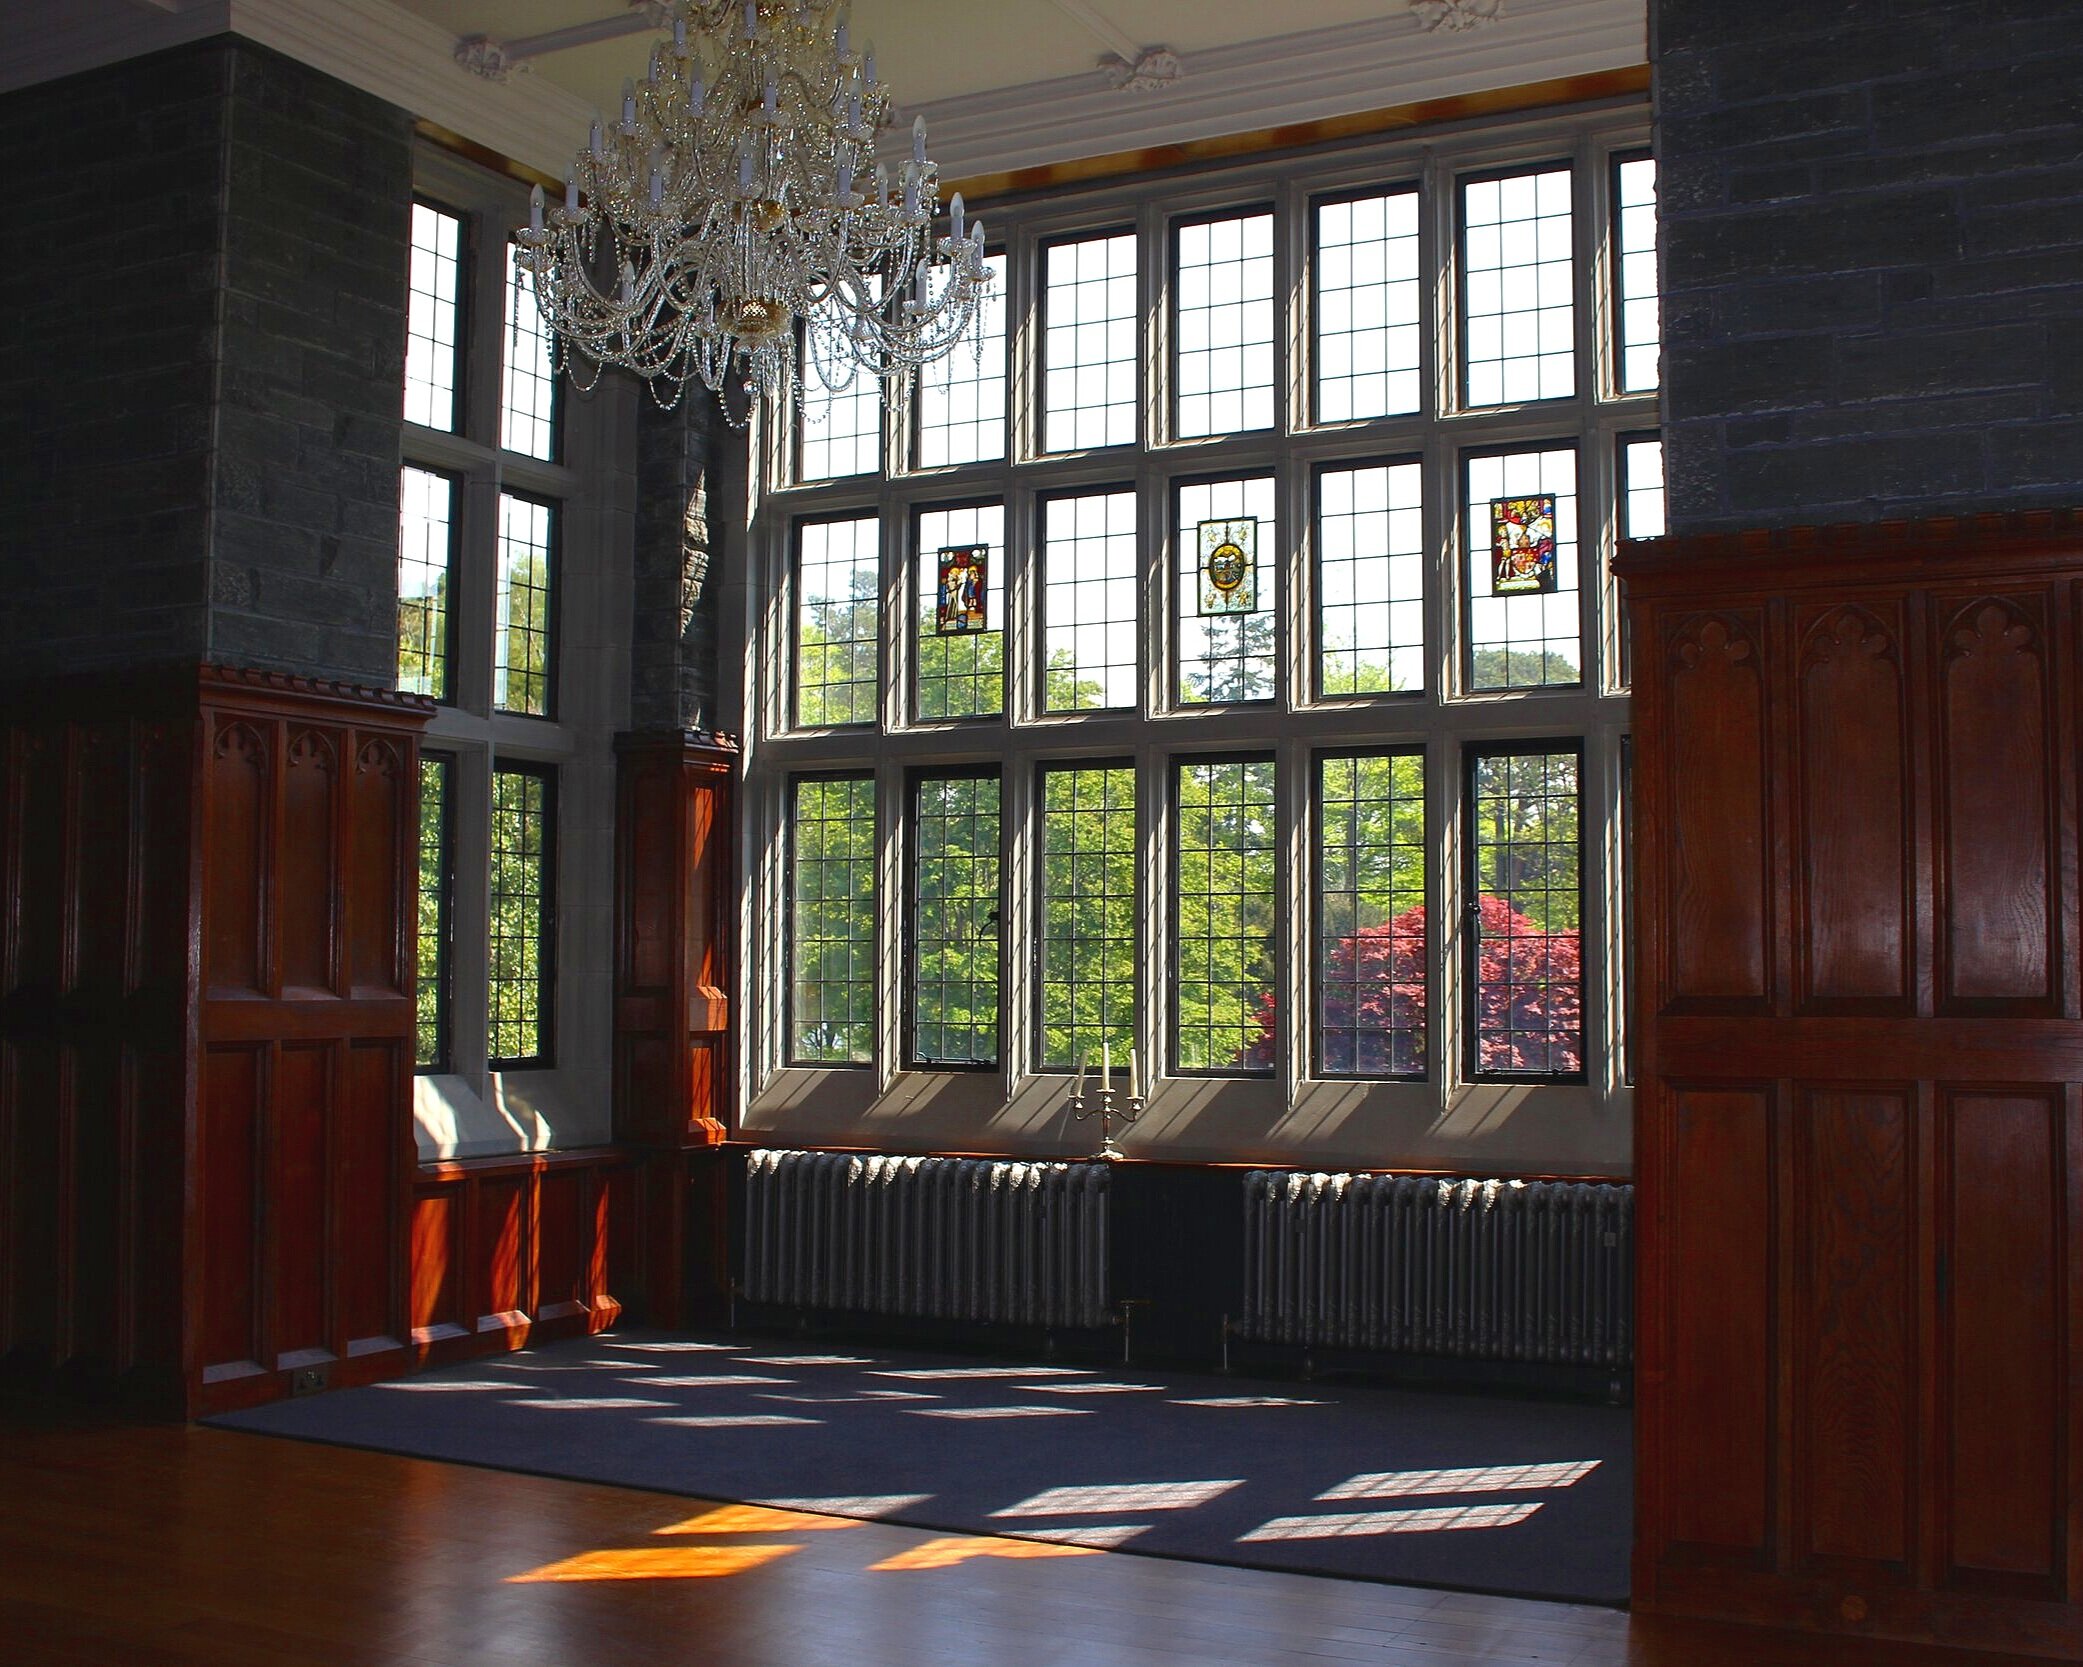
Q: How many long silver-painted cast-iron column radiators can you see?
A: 2